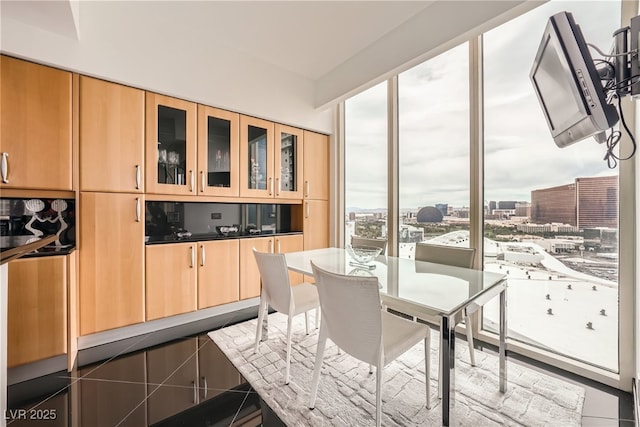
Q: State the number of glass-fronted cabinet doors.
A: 4